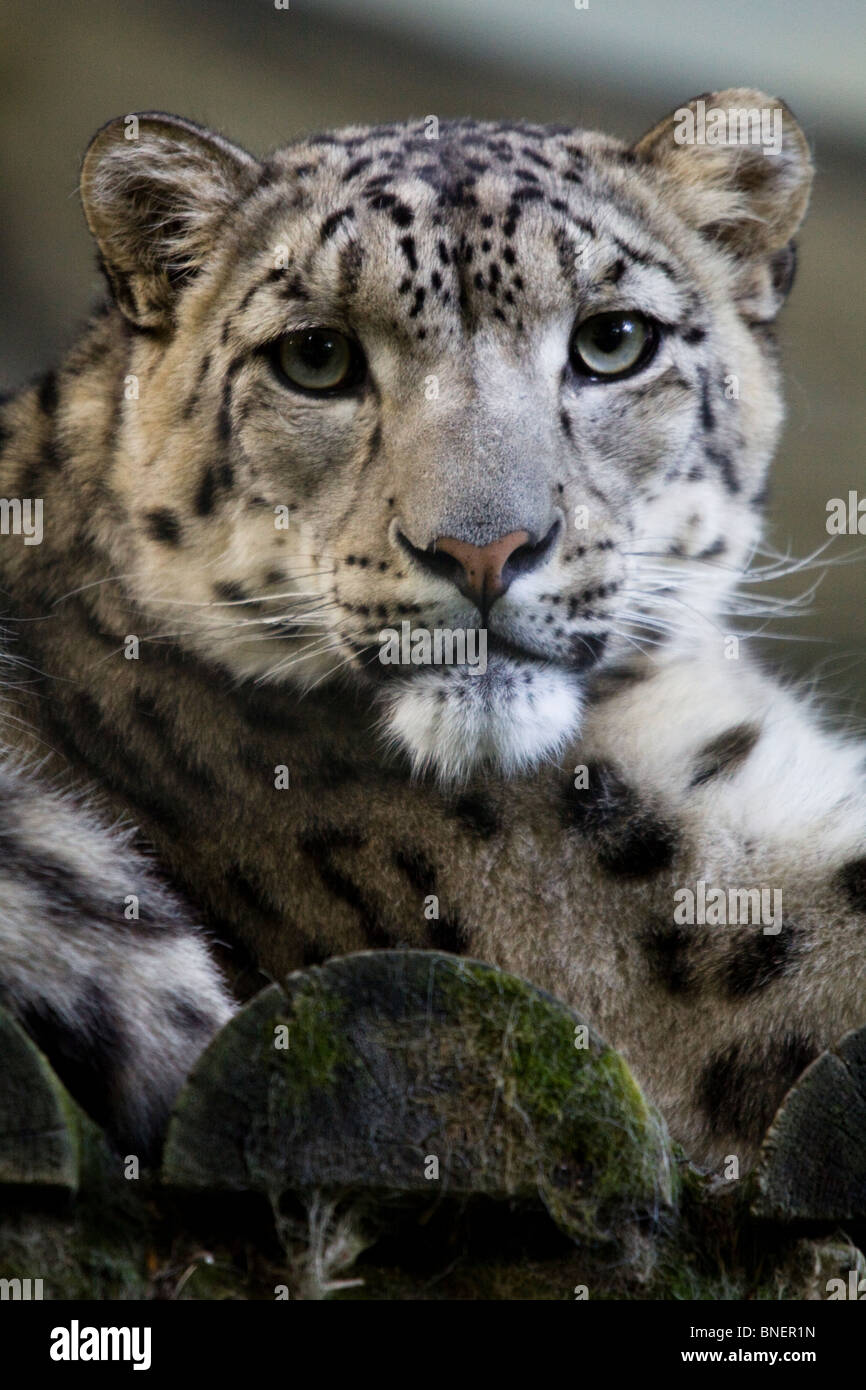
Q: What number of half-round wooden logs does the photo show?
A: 3